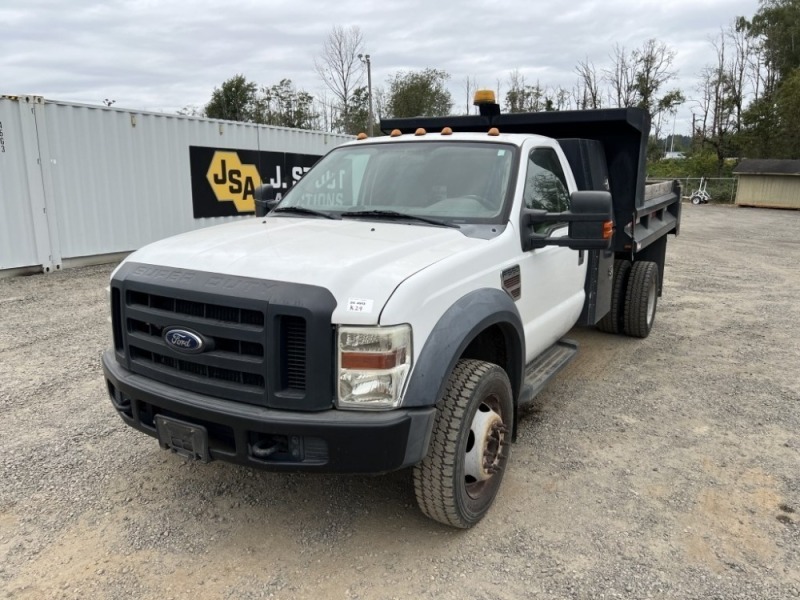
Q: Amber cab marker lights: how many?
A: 5